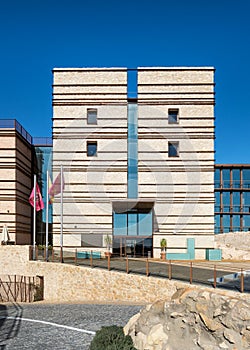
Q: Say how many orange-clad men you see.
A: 0